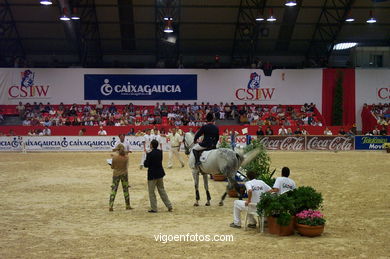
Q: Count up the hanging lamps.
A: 10